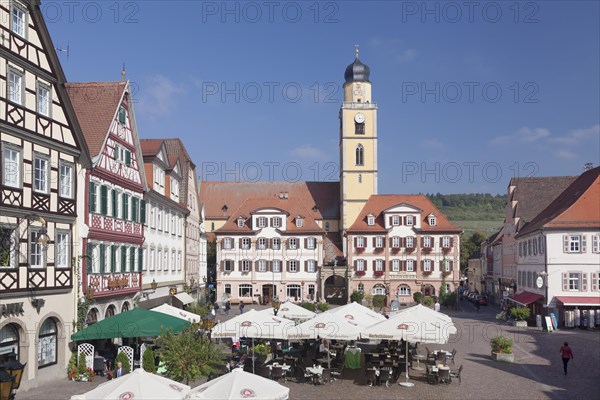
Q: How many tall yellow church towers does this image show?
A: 1